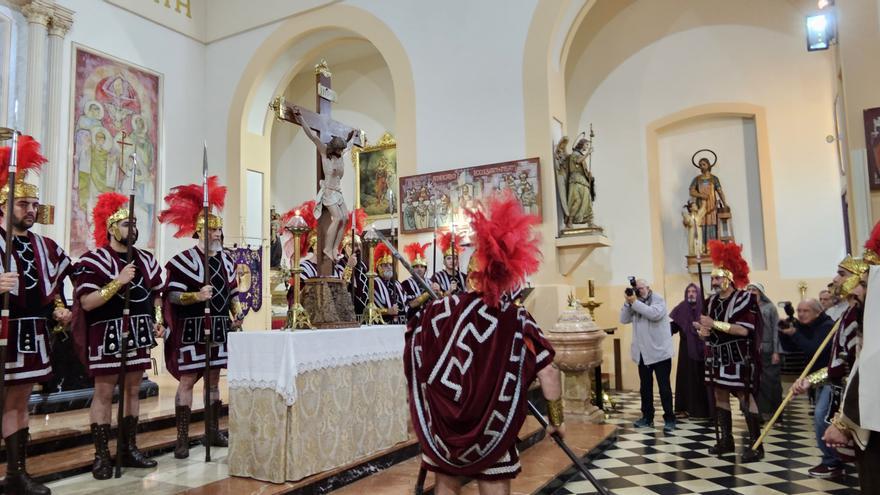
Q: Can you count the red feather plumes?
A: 11